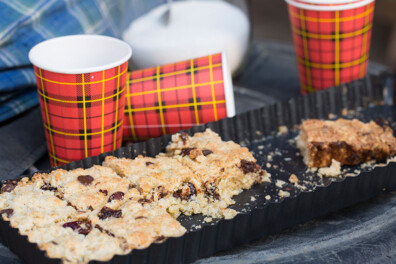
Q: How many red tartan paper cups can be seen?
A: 3